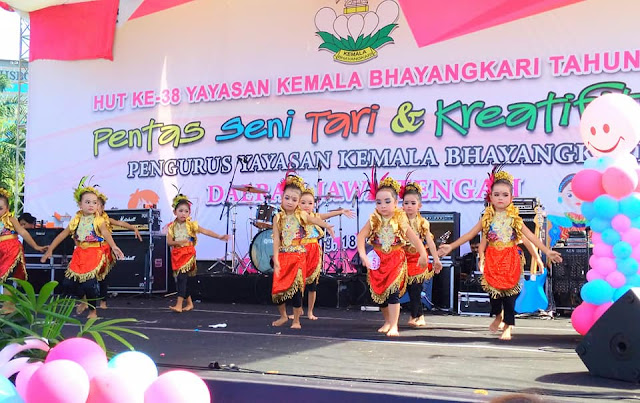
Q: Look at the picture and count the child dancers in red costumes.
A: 9